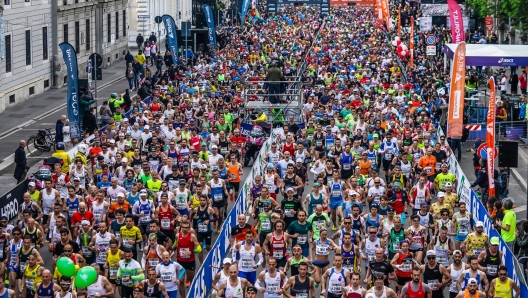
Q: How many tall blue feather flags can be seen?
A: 4